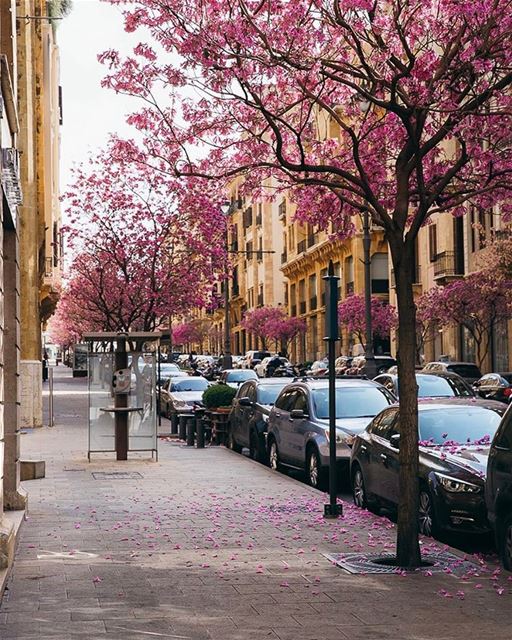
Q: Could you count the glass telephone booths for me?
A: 1